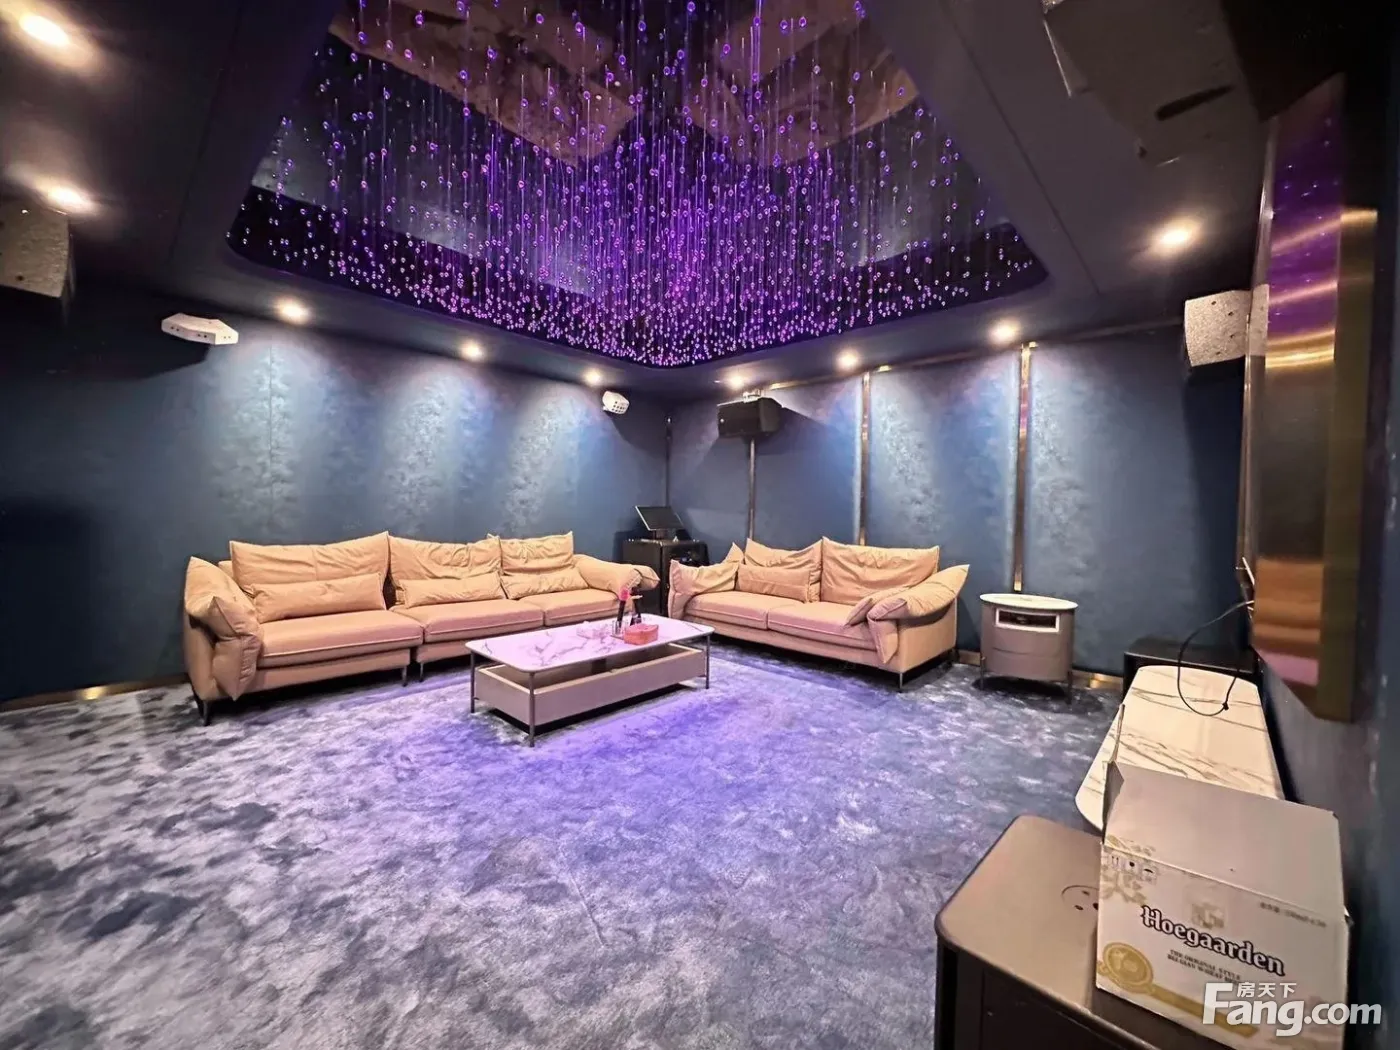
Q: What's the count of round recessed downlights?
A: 9